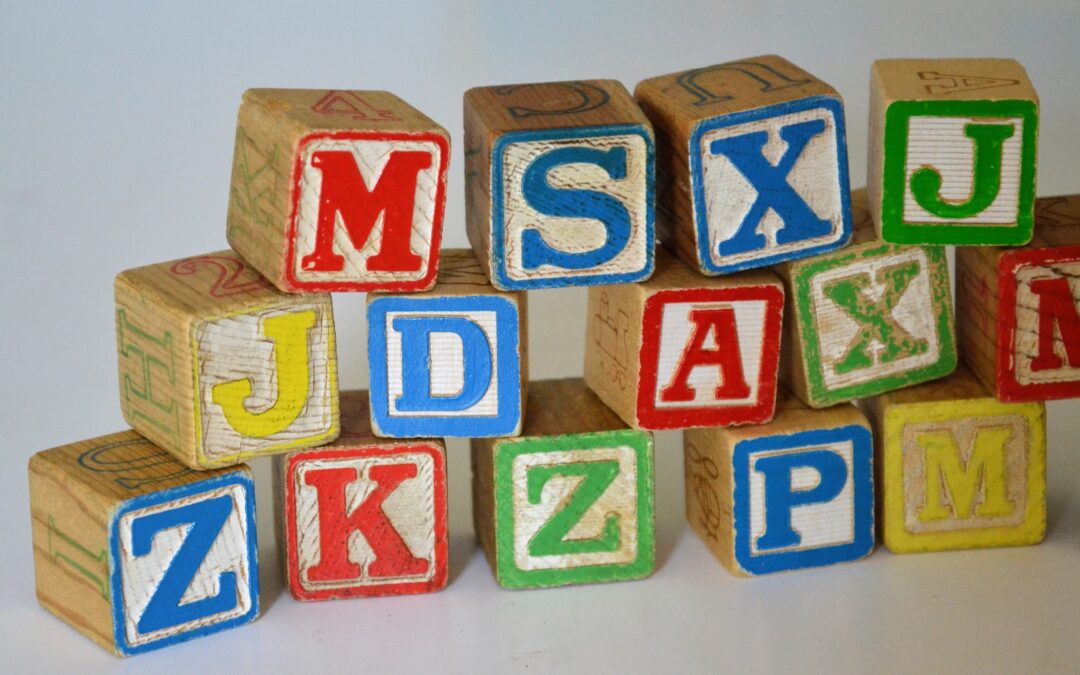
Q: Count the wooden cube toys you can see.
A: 14